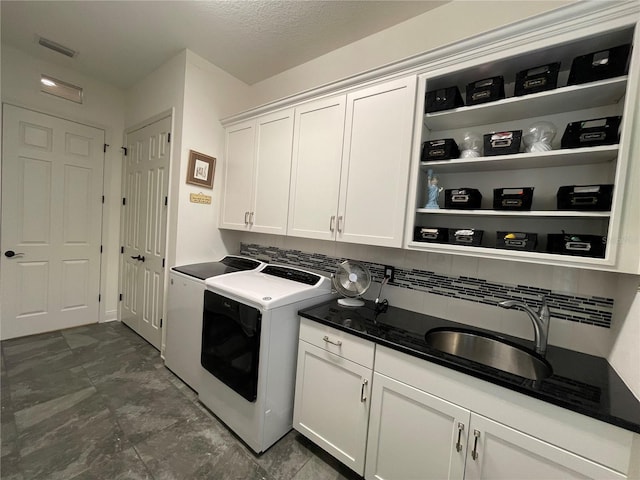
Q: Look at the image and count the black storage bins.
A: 14